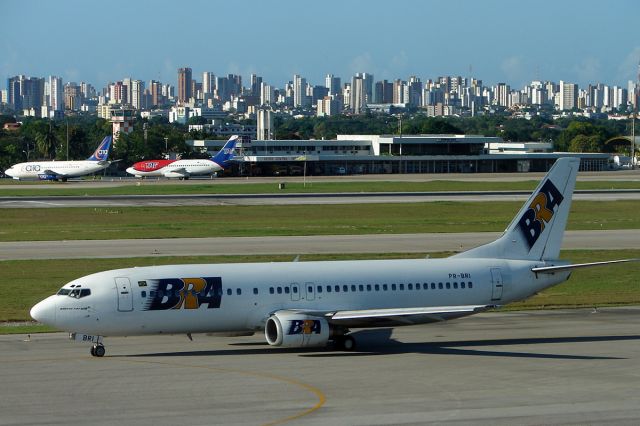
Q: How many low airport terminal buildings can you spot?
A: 1